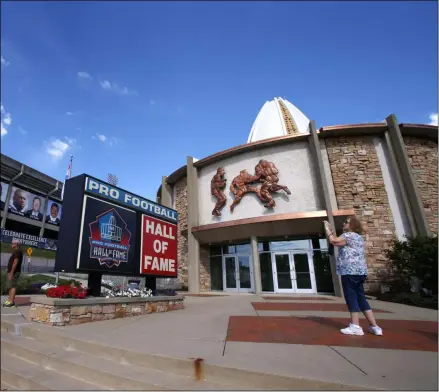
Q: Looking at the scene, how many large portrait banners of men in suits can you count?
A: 3